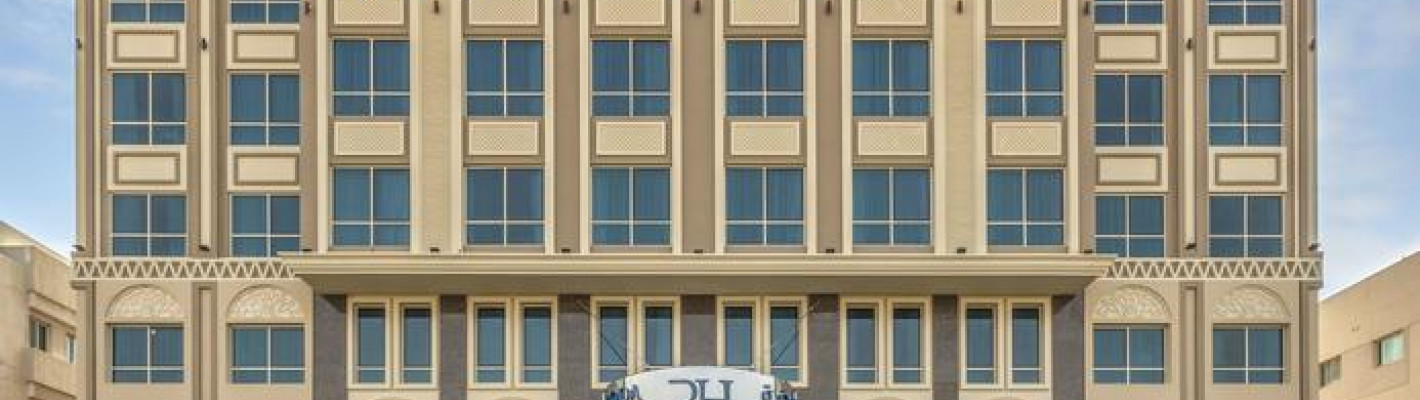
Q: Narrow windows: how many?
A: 12